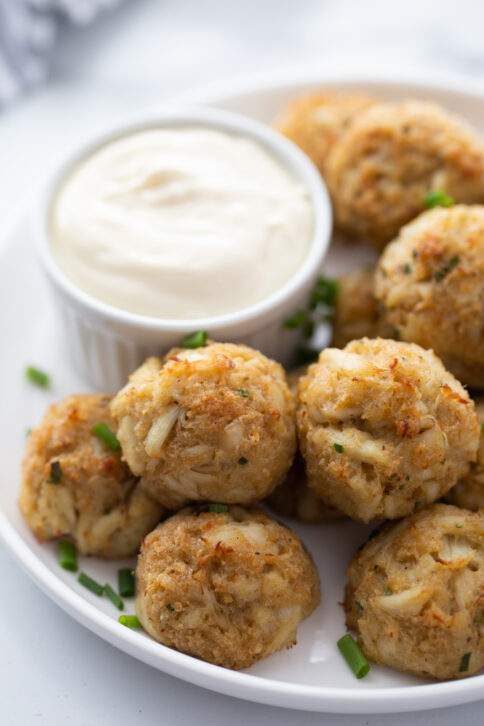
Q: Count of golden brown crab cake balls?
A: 11